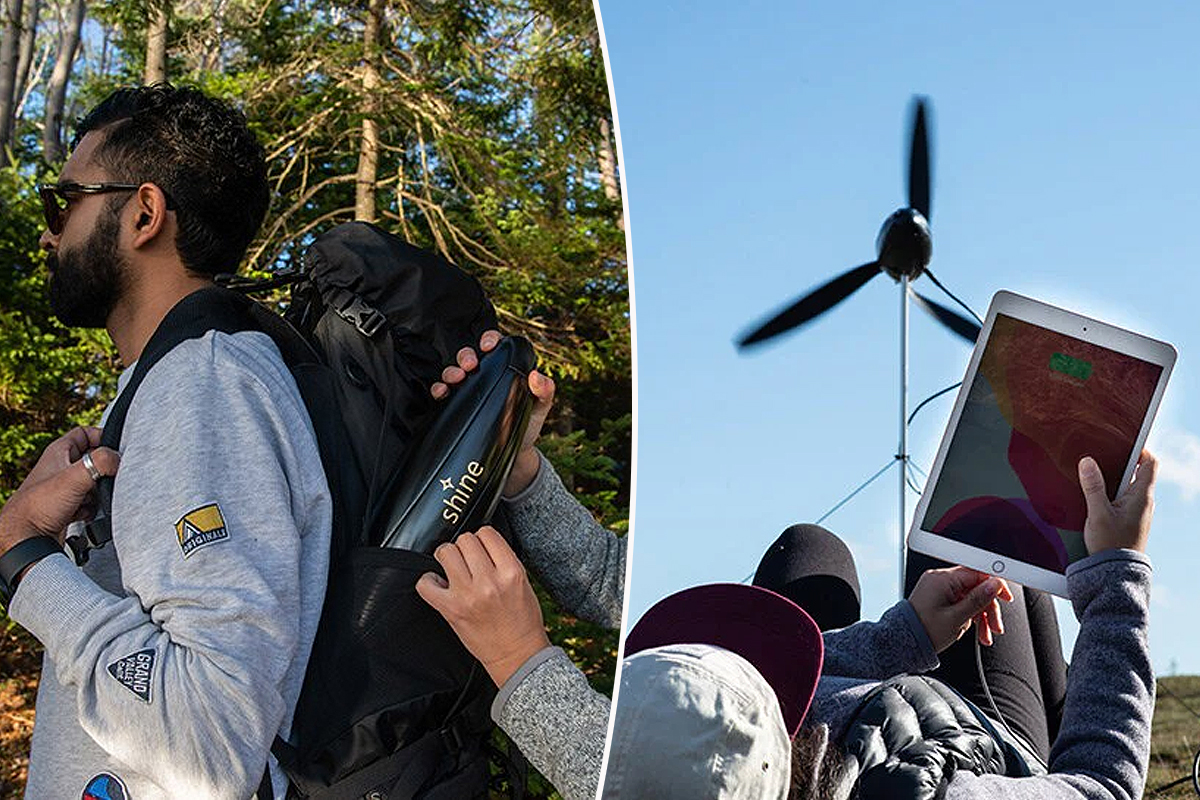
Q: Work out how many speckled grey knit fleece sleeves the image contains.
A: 4